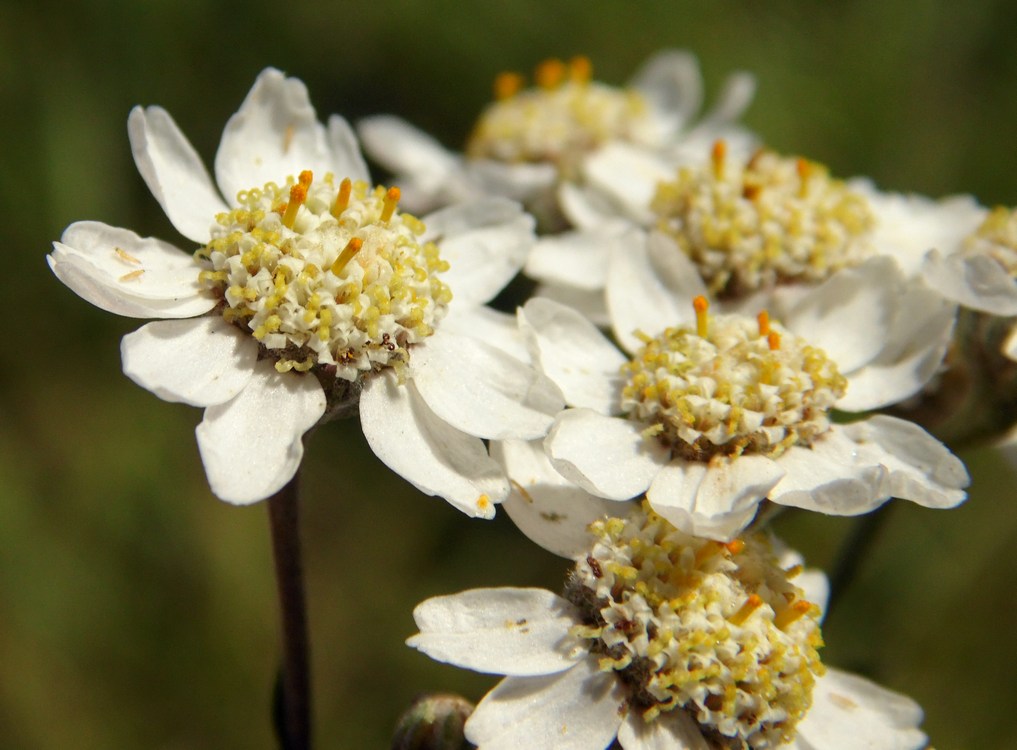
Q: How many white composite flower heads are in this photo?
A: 6